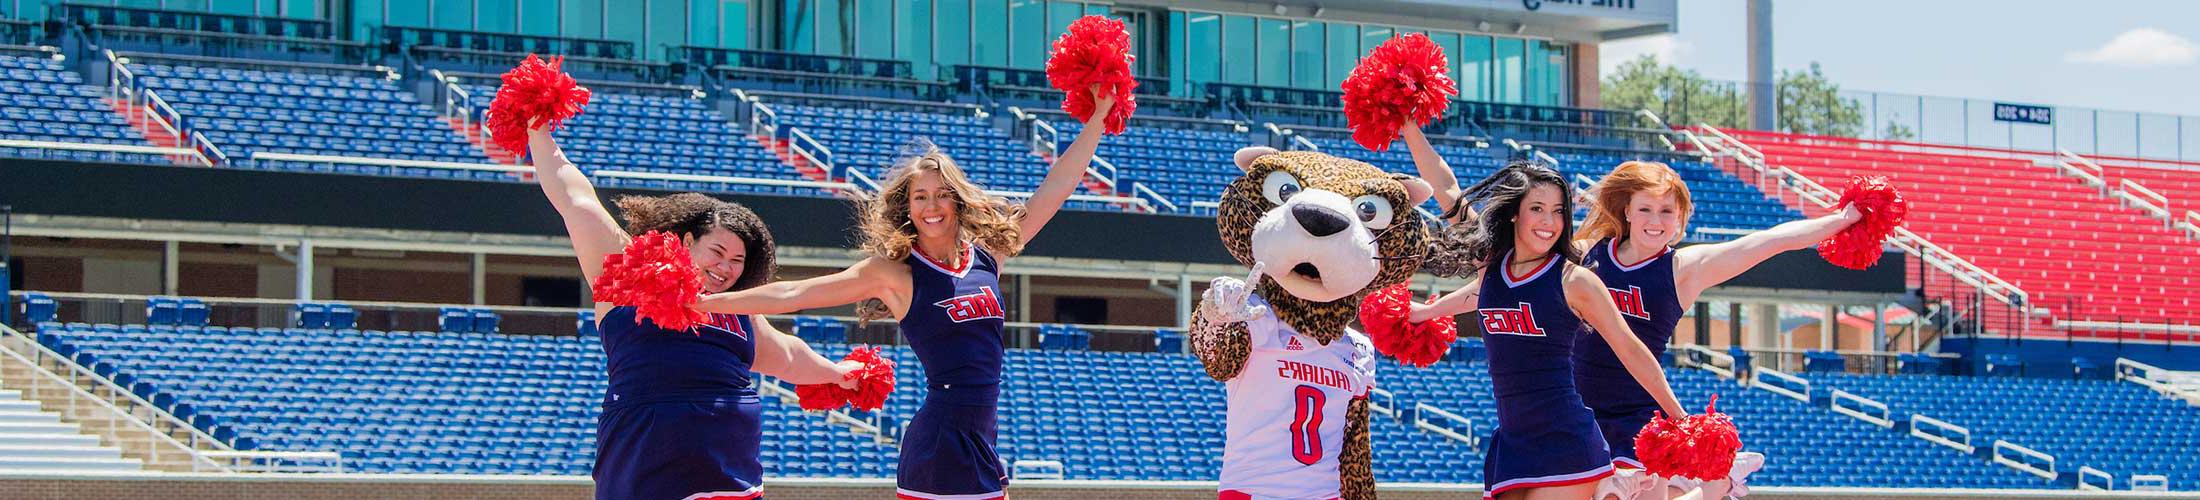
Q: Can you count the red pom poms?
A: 8